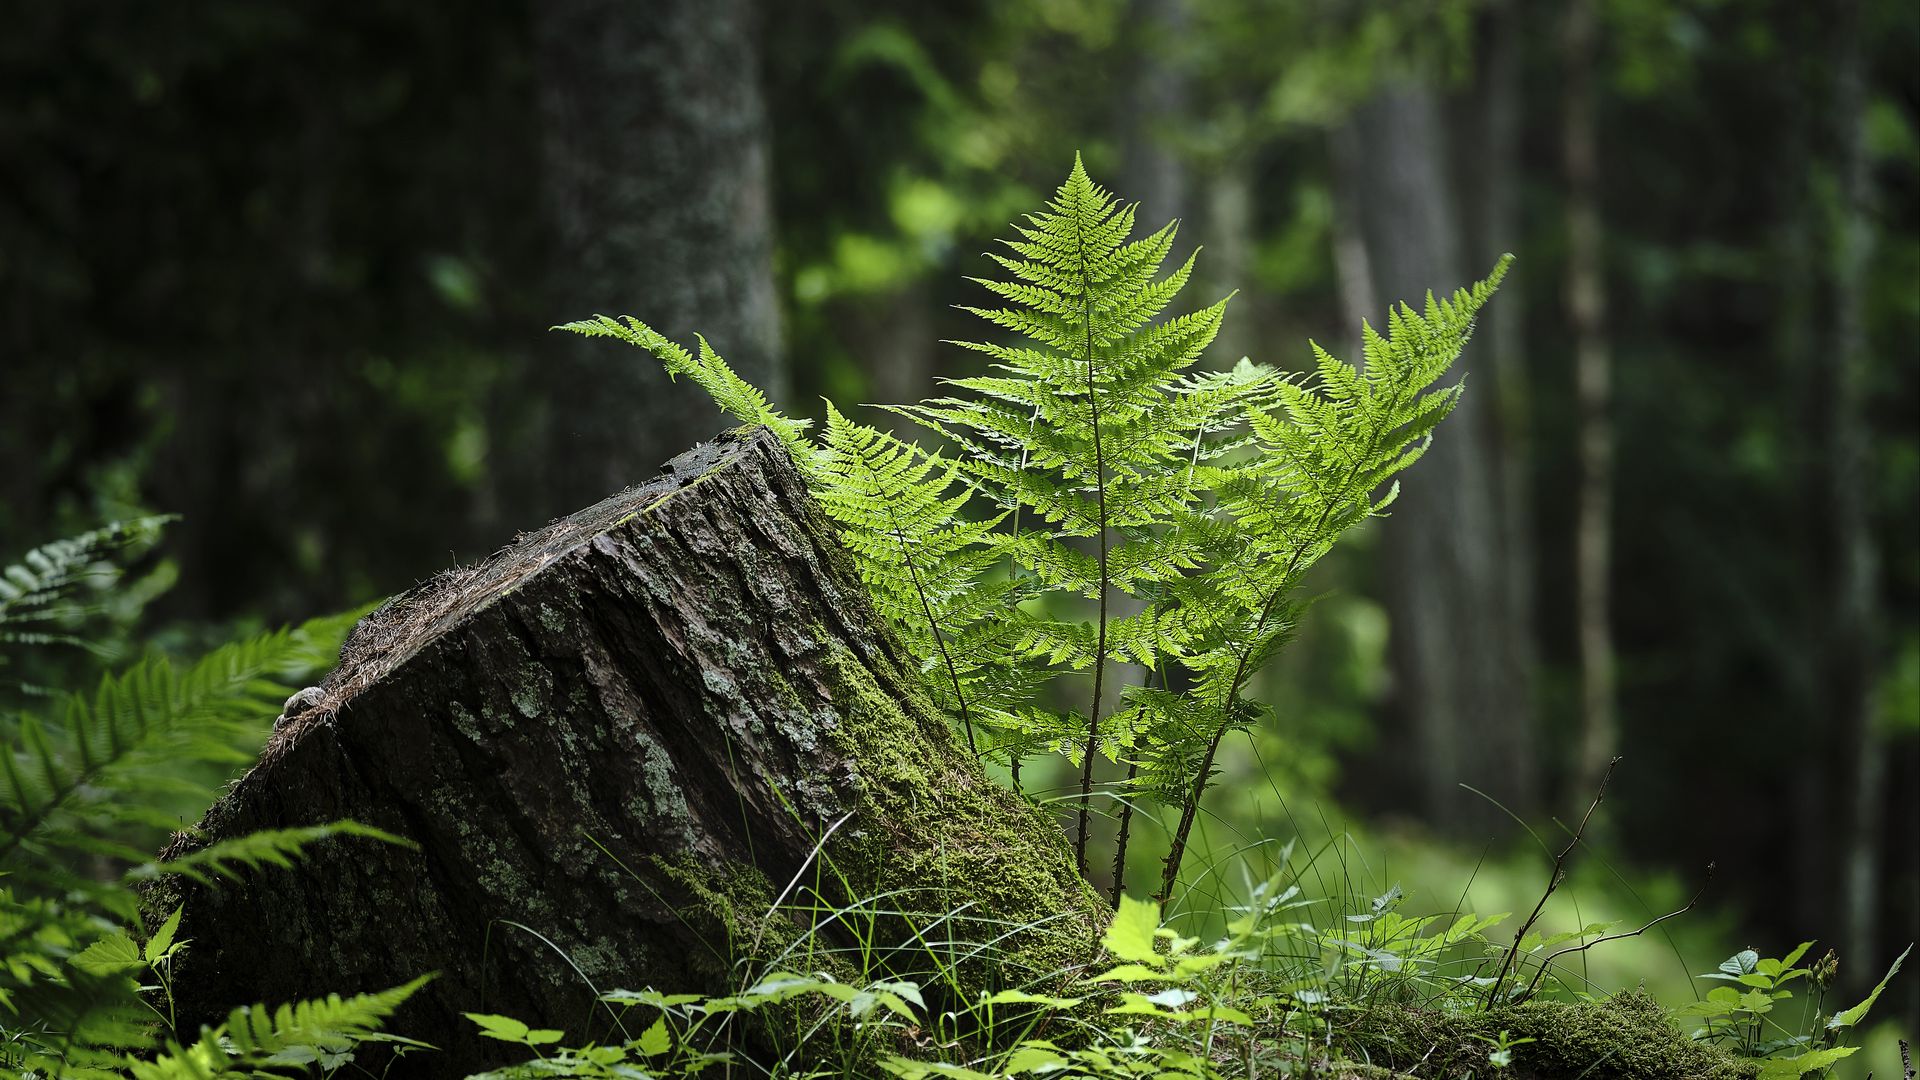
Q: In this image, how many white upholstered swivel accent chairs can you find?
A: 0